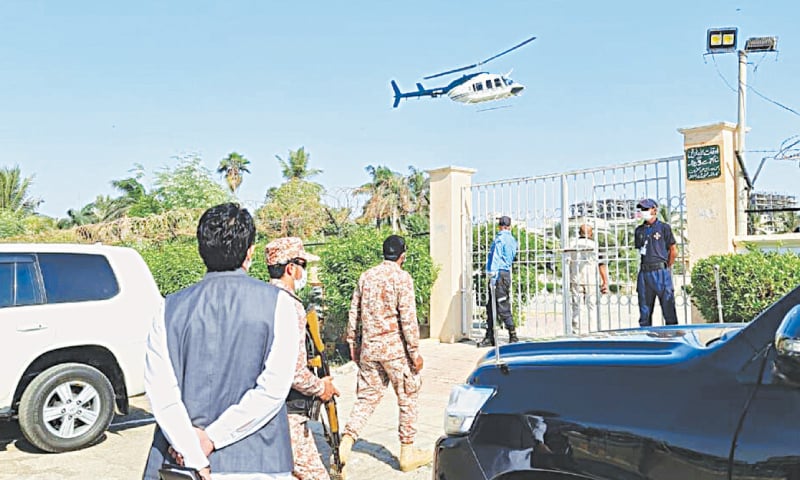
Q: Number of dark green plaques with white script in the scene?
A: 1